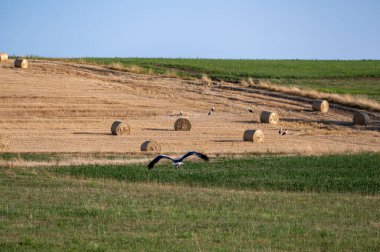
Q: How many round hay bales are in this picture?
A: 10